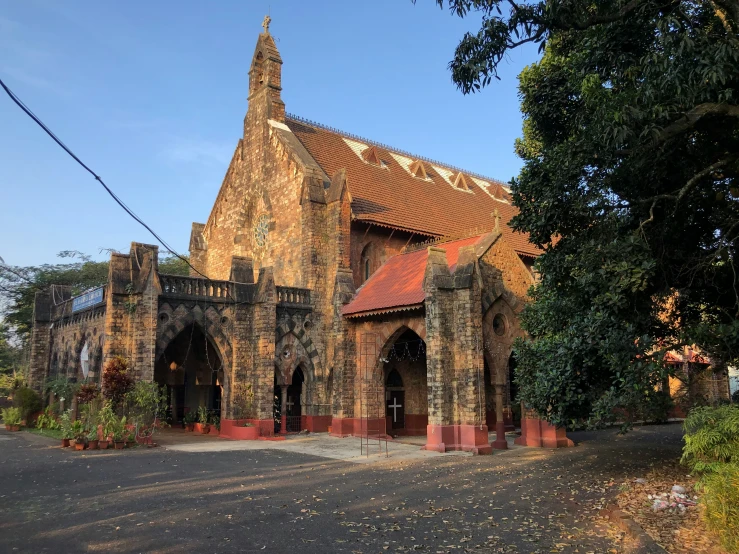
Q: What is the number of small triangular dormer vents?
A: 4